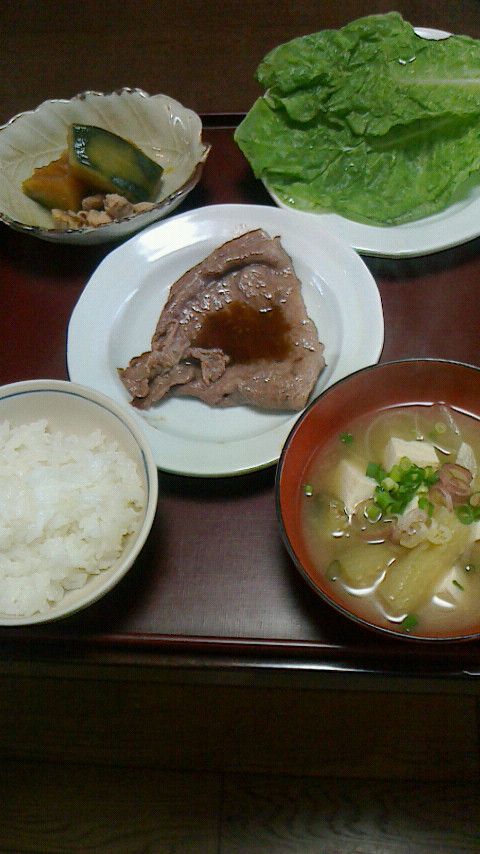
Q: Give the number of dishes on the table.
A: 5